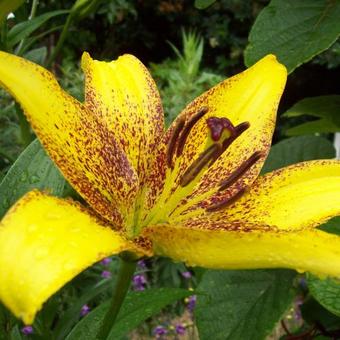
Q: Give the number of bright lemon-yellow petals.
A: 6